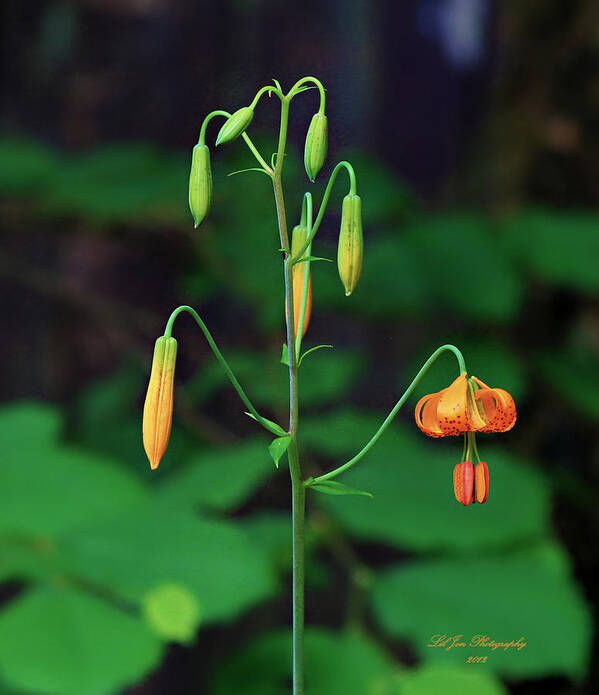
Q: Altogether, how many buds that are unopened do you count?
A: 6